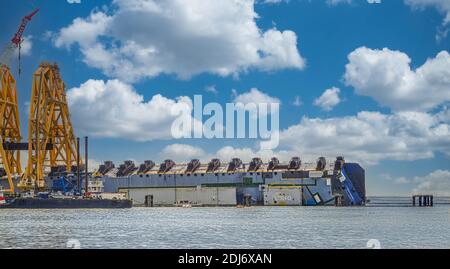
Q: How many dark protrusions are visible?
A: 12